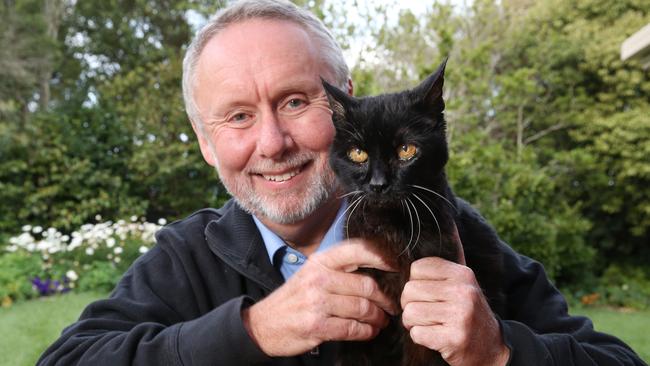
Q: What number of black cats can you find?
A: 1